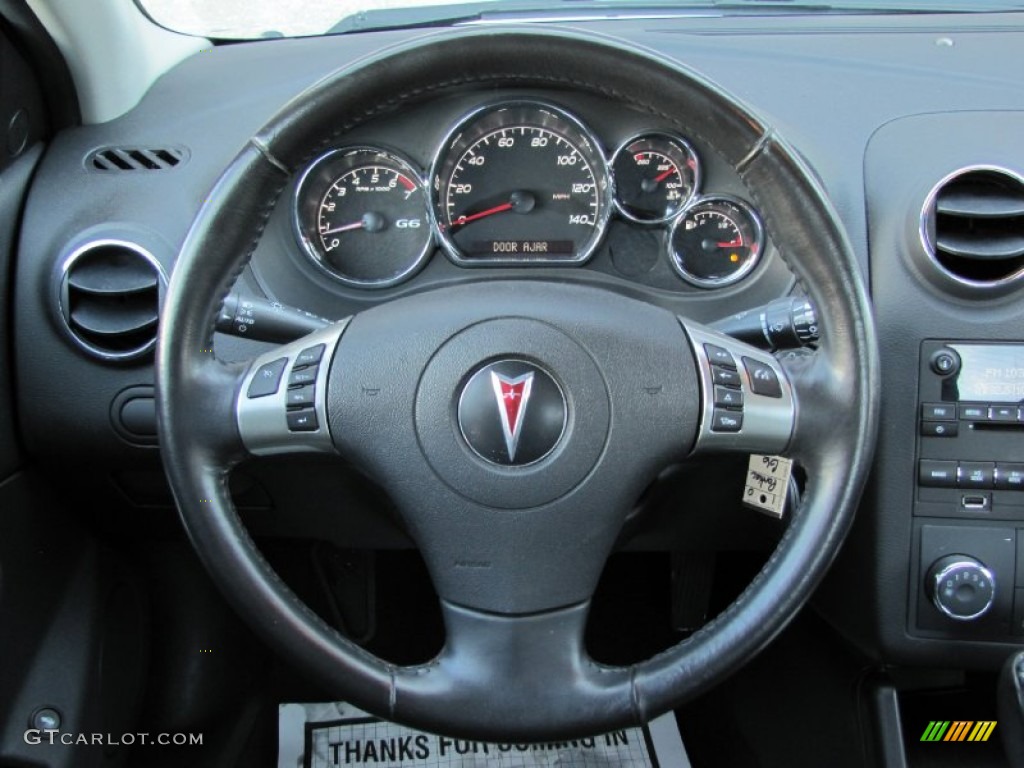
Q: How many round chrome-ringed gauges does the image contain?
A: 4